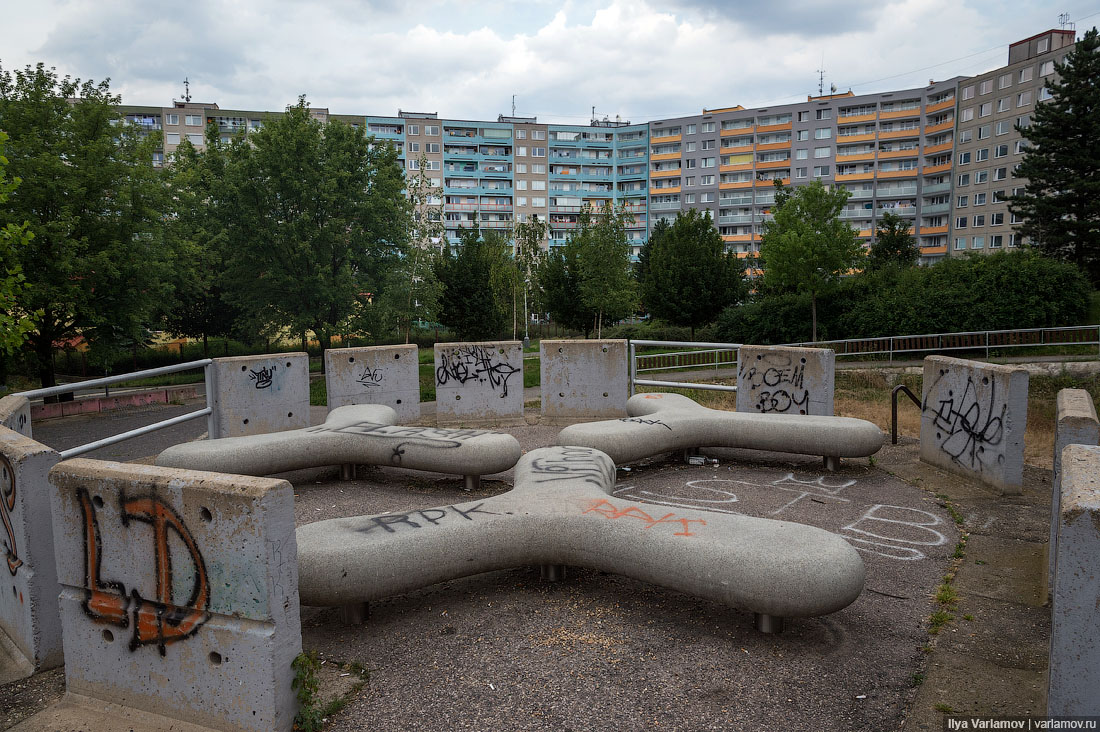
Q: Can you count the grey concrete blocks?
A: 11